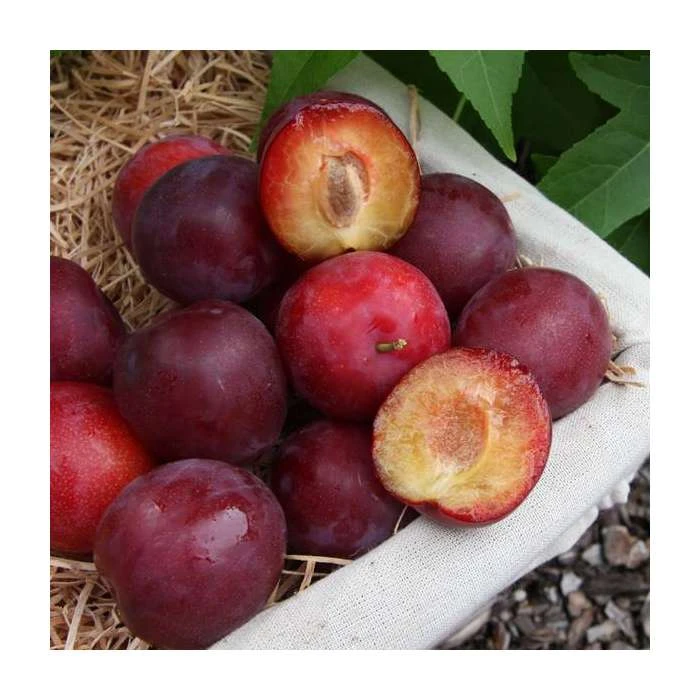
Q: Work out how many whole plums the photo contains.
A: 10